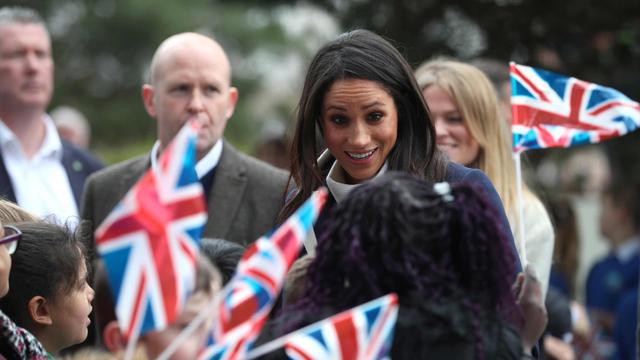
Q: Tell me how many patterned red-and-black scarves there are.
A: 1